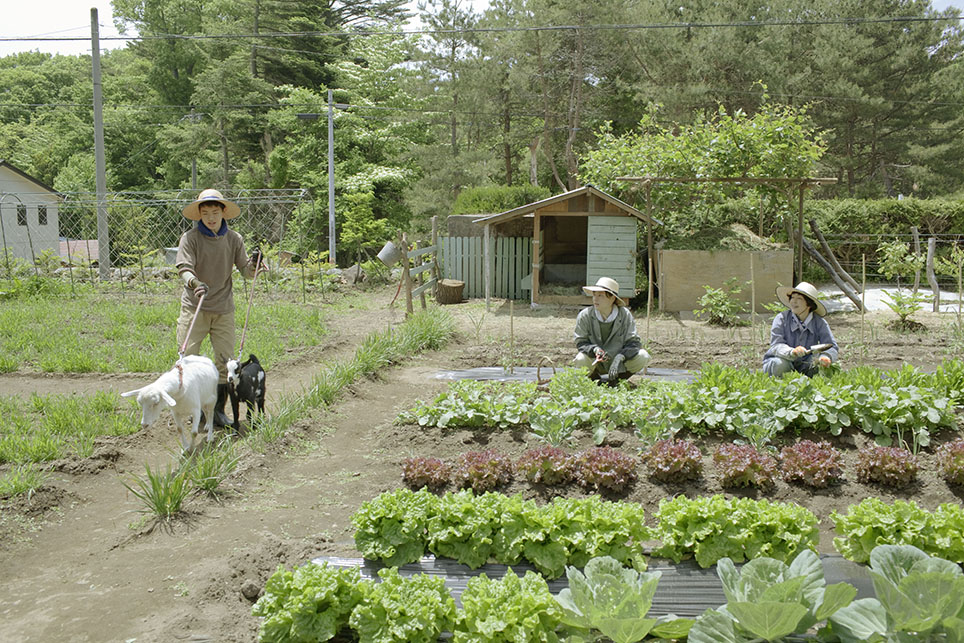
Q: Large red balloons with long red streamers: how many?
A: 0